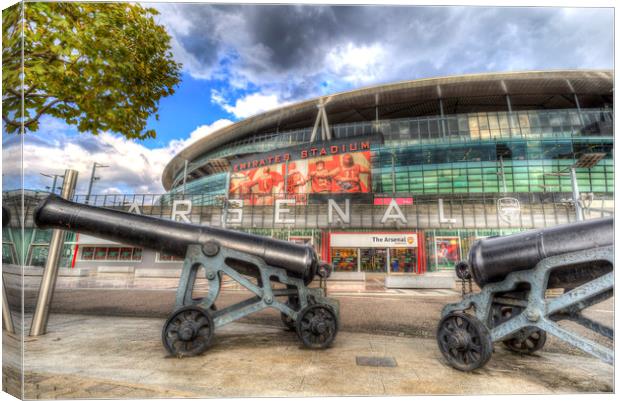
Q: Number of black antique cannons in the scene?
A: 2